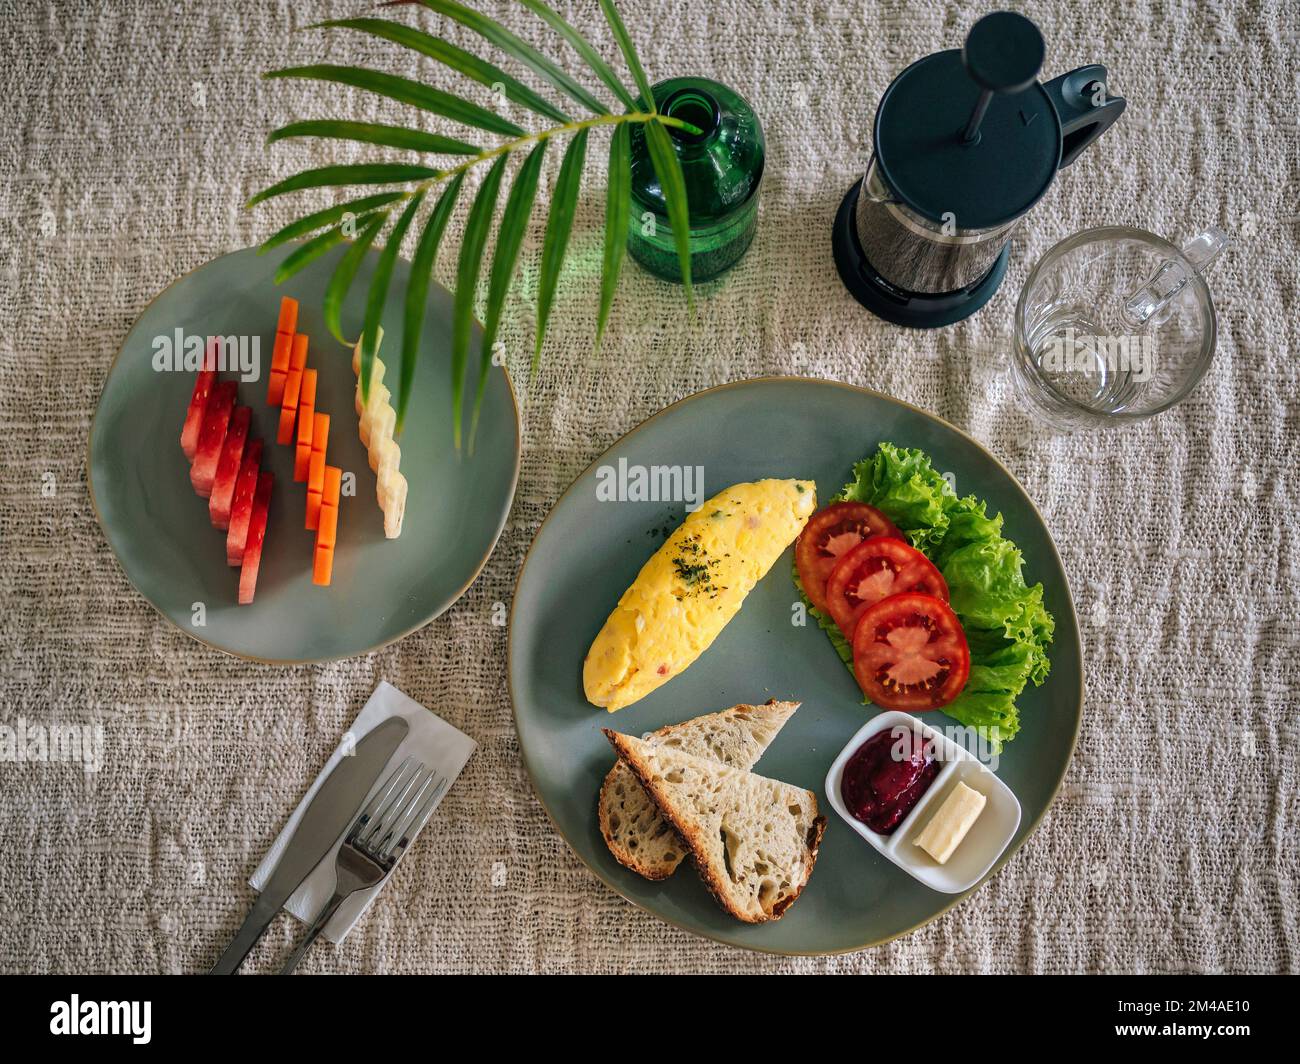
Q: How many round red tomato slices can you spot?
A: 3